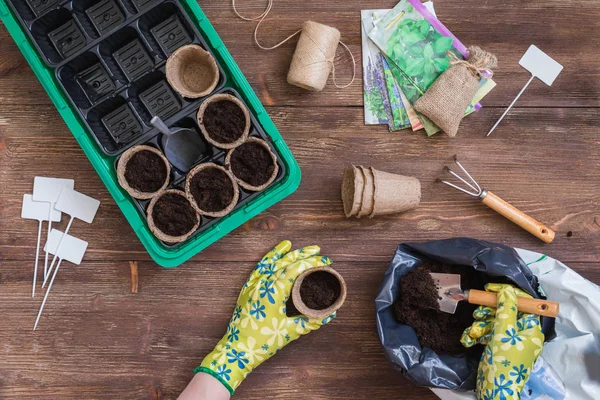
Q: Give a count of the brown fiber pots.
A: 10